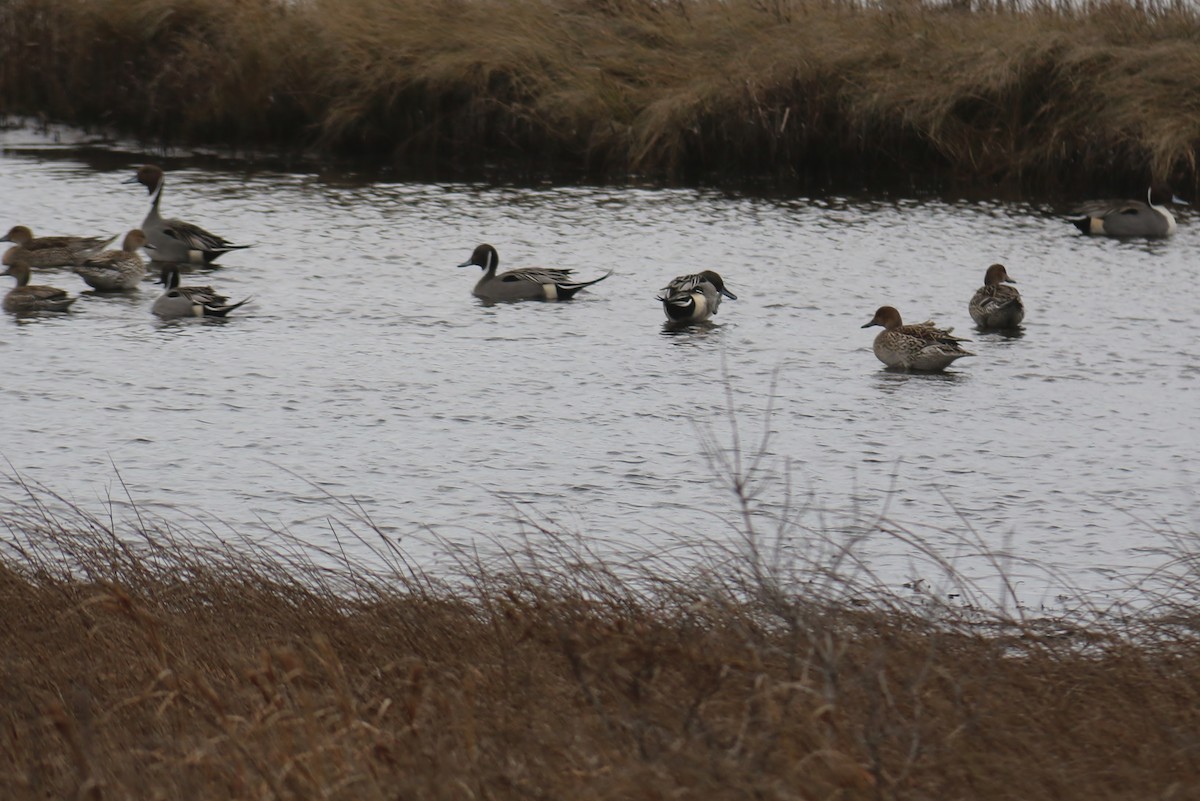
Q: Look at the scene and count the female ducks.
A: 5